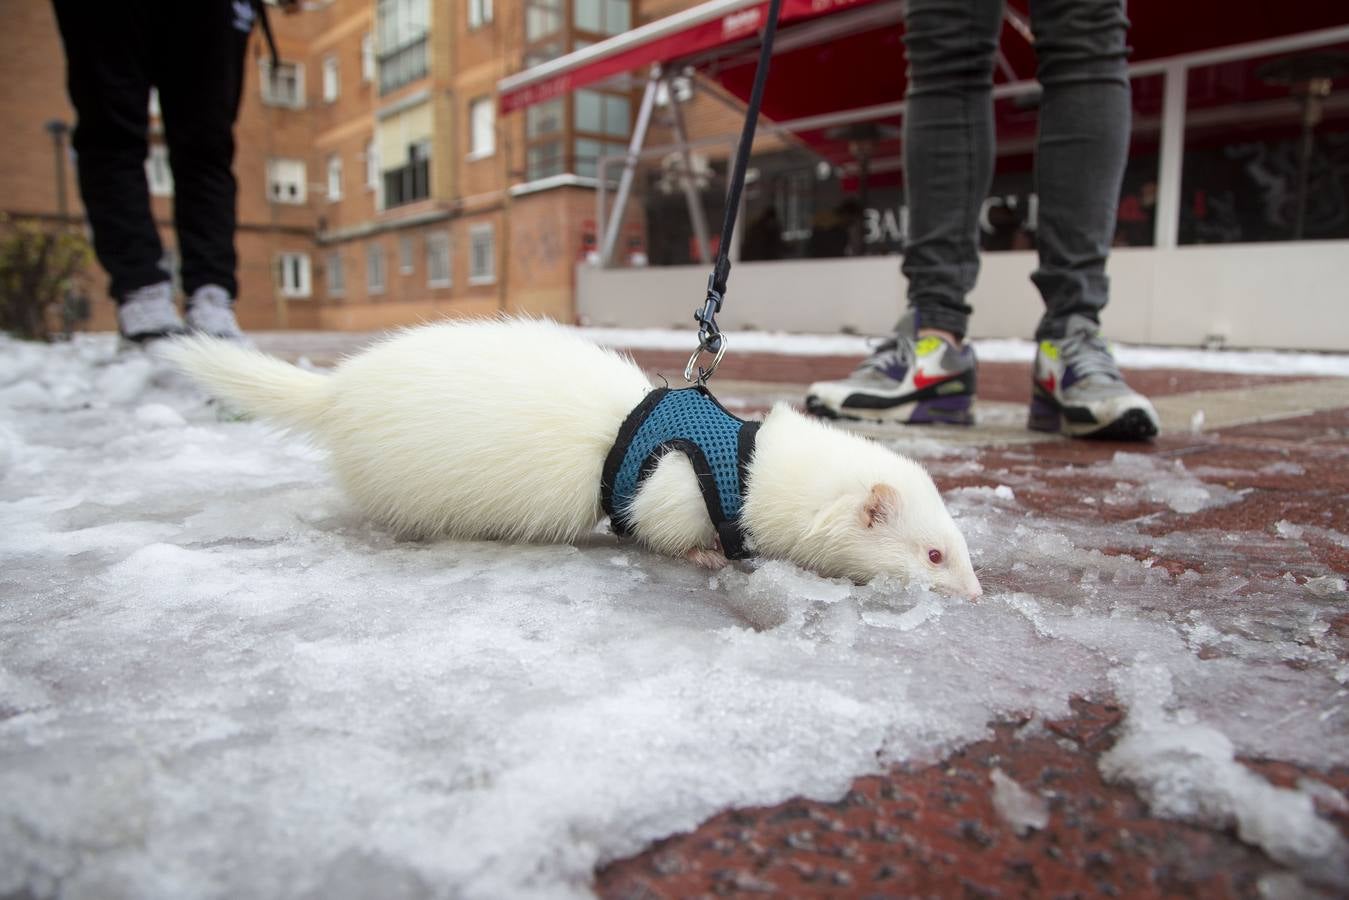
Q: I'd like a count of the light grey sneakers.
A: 2